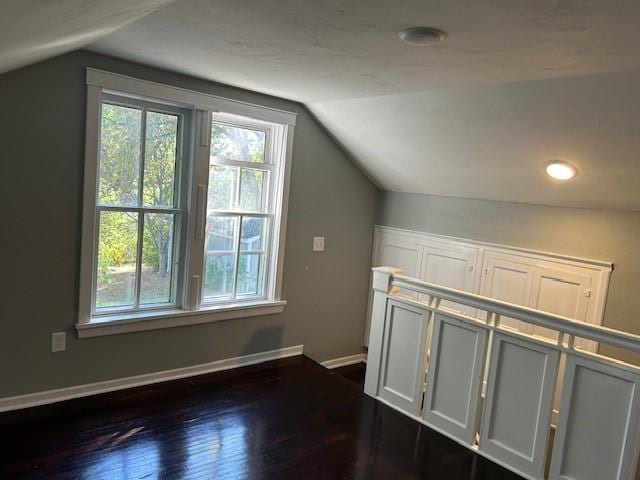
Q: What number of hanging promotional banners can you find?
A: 0